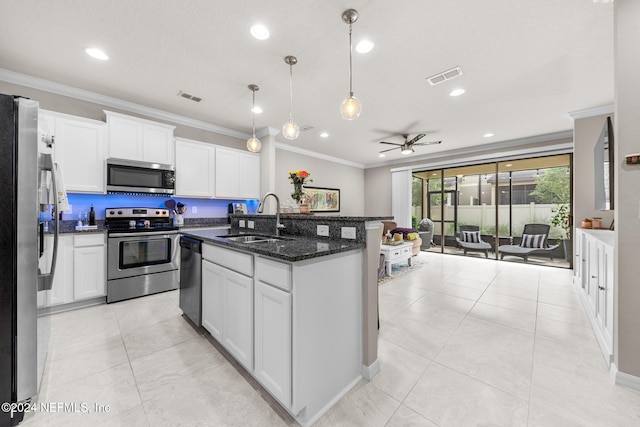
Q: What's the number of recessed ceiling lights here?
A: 8